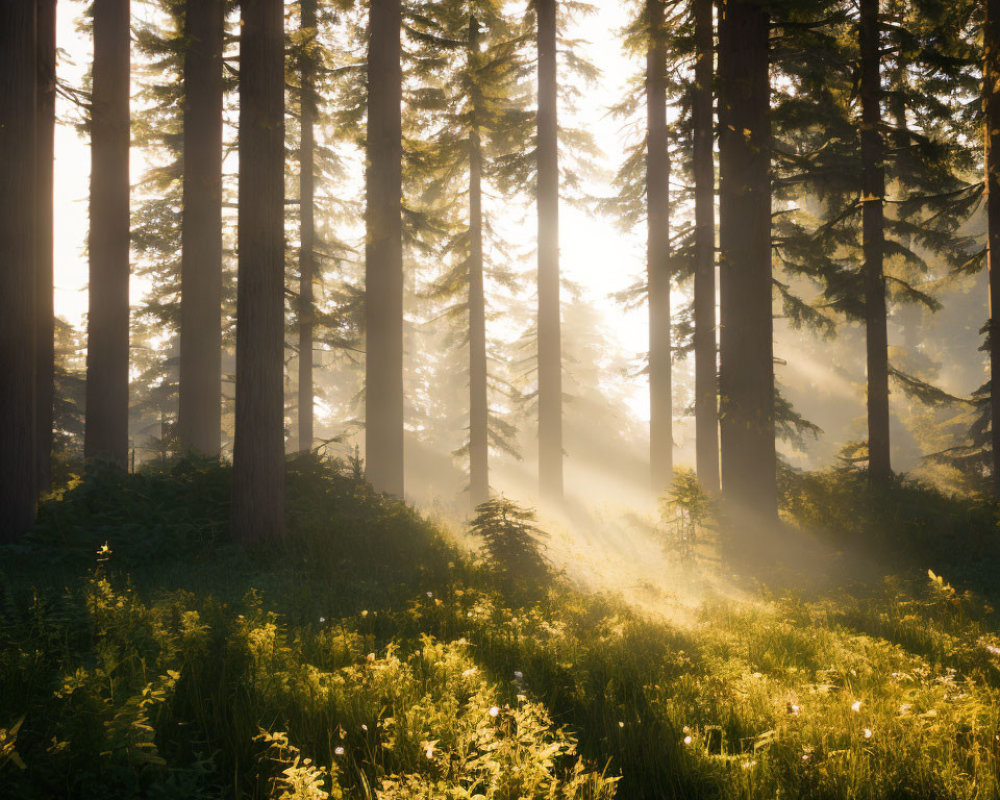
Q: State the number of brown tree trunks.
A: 14